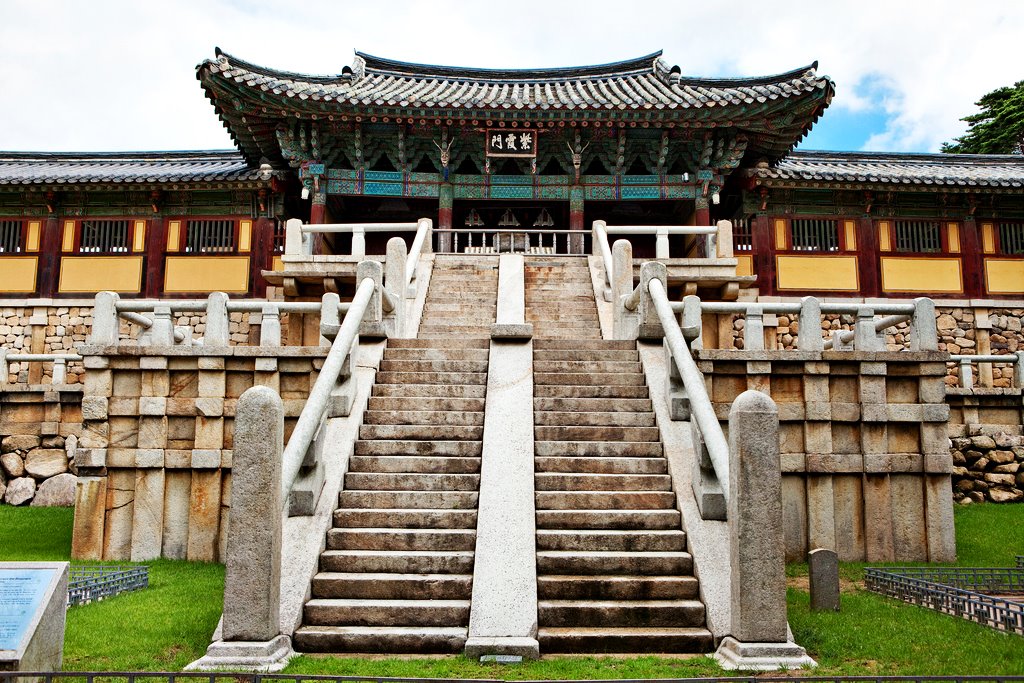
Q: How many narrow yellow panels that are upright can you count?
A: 10